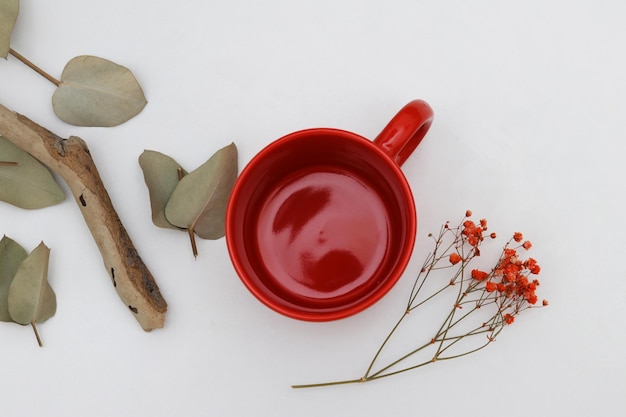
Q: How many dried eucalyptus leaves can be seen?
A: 7